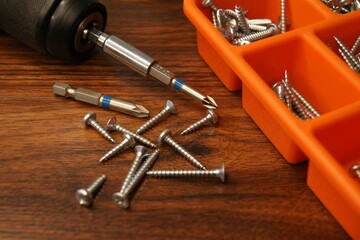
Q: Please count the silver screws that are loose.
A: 10